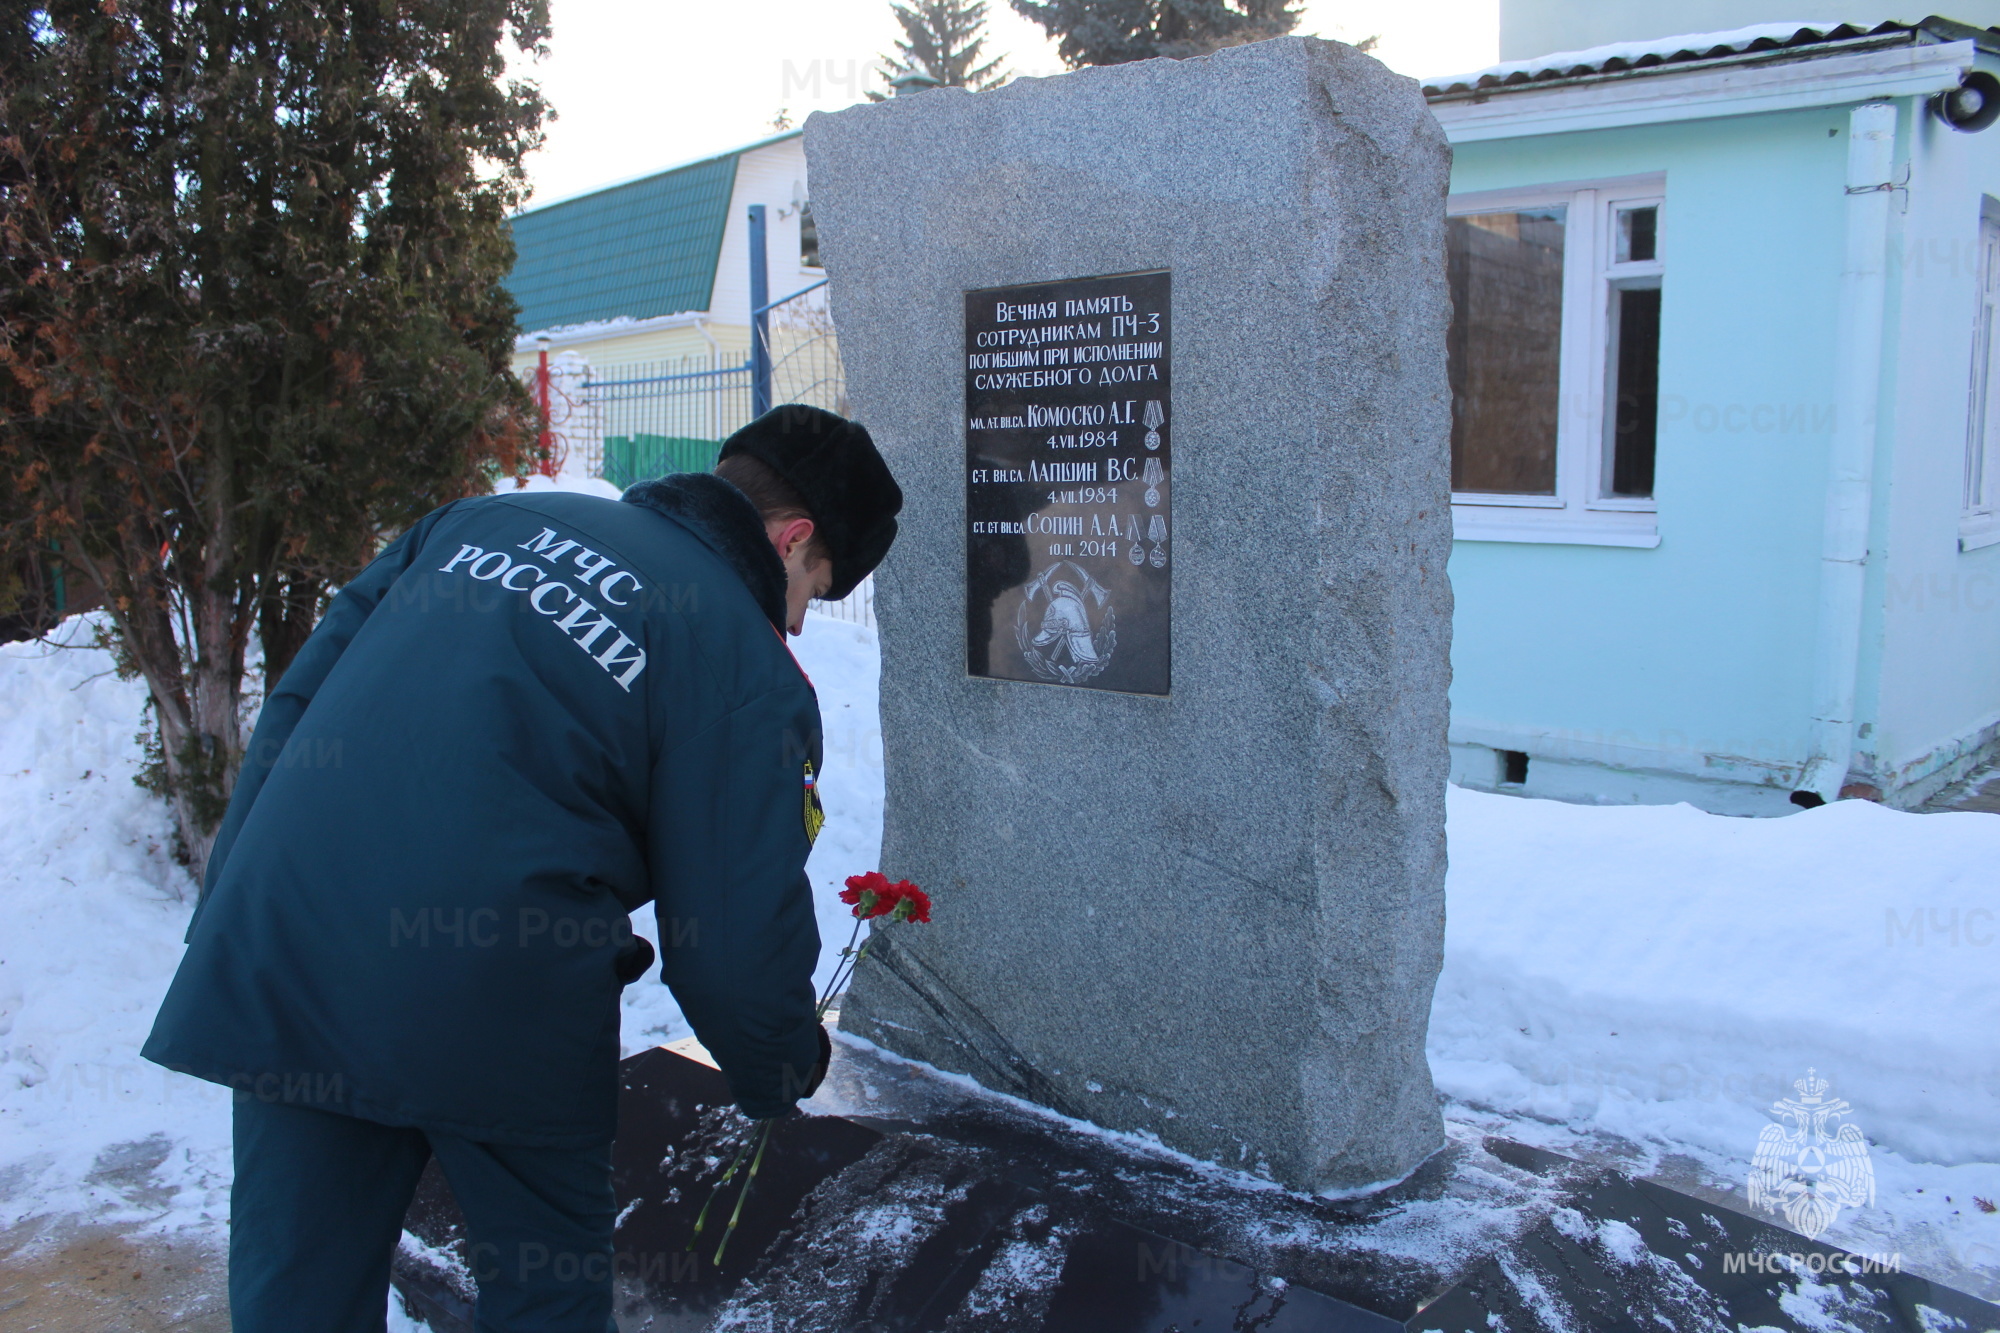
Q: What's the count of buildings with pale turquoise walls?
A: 1